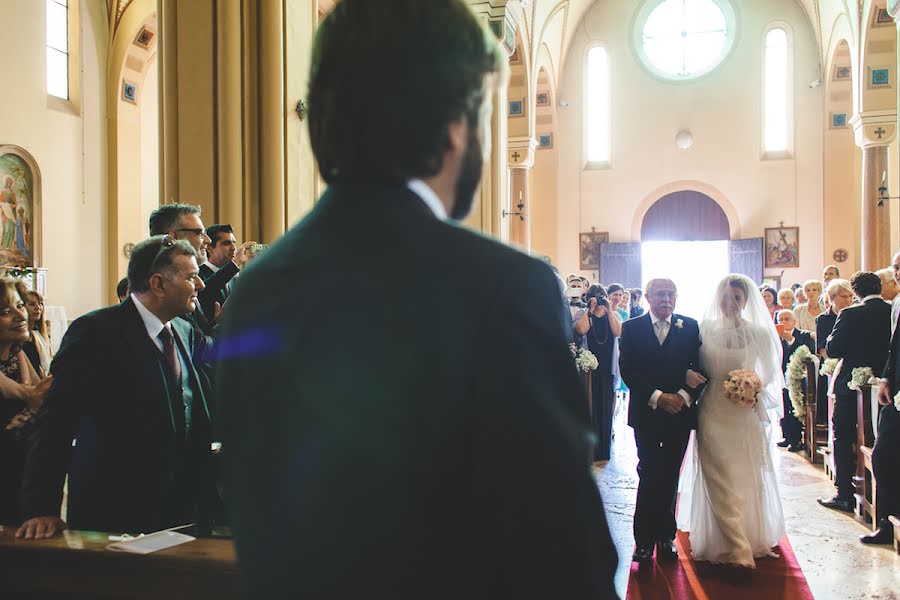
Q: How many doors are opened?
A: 2